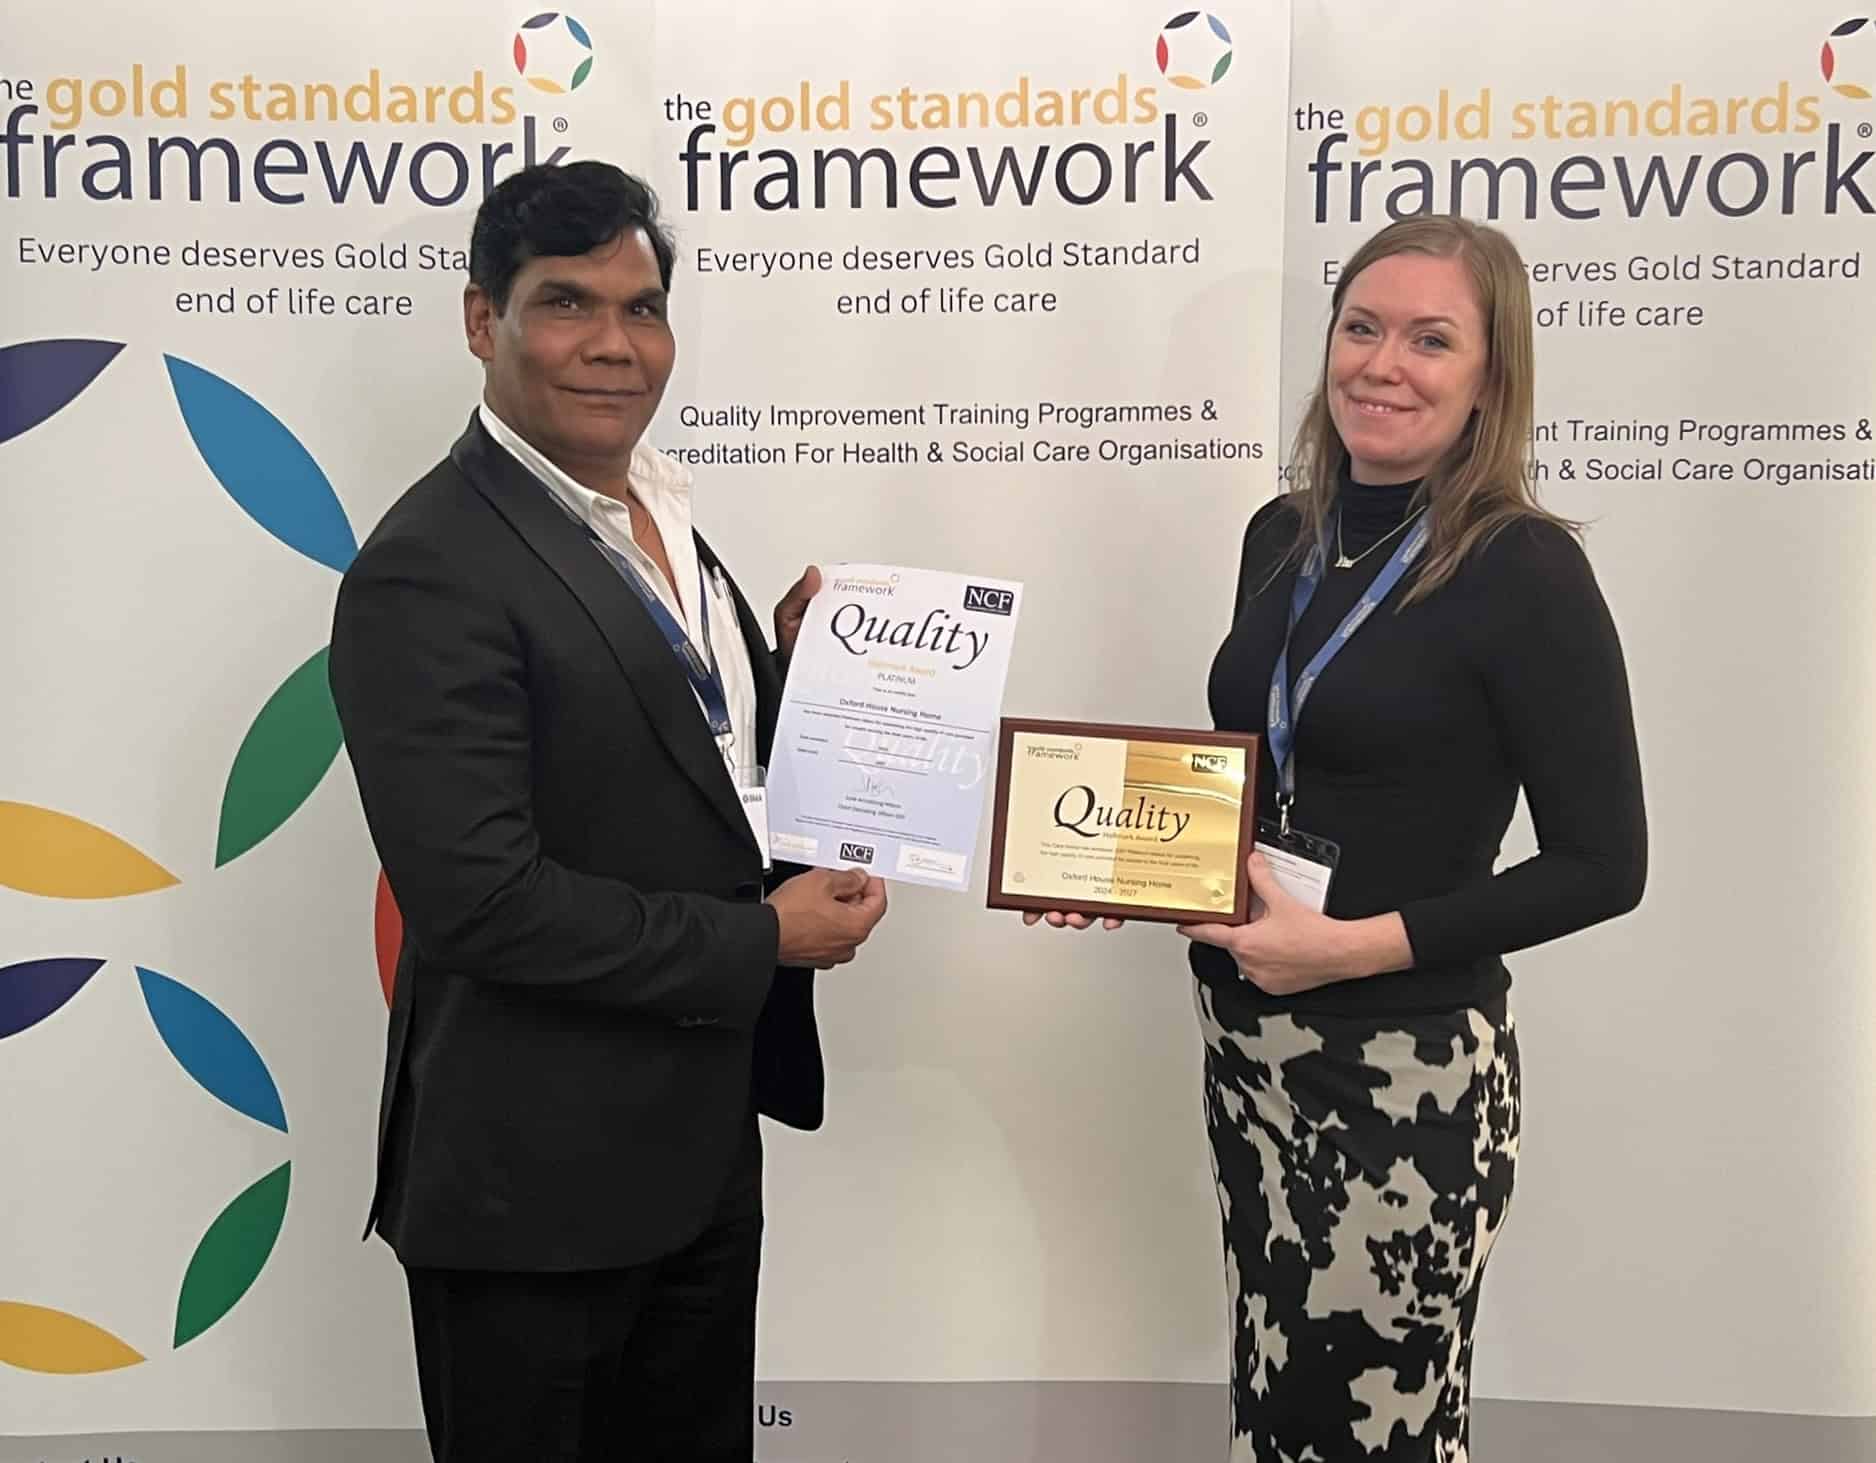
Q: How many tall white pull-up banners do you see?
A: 3